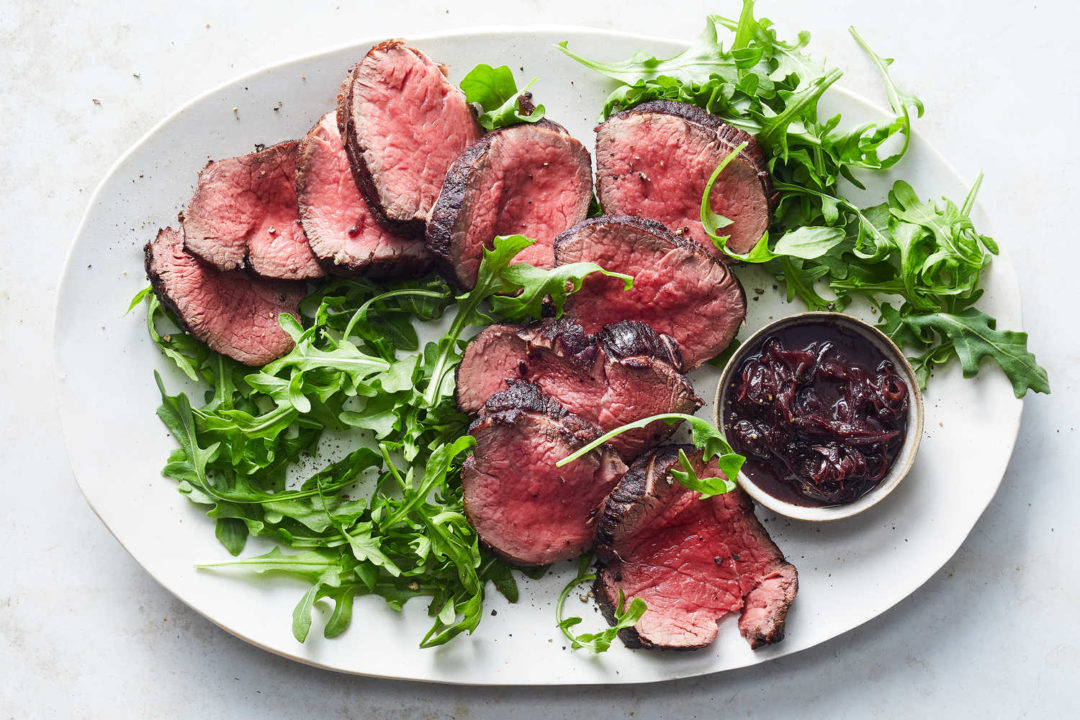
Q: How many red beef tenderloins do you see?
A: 10